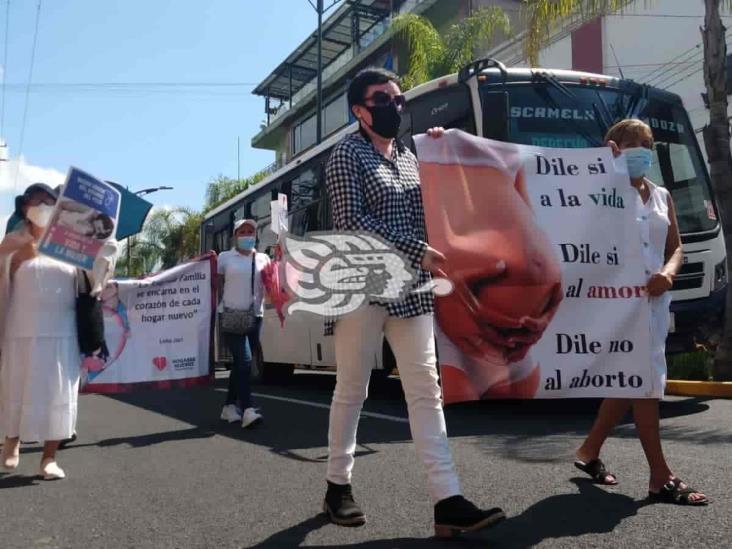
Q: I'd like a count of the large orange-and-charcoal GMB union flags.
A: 0